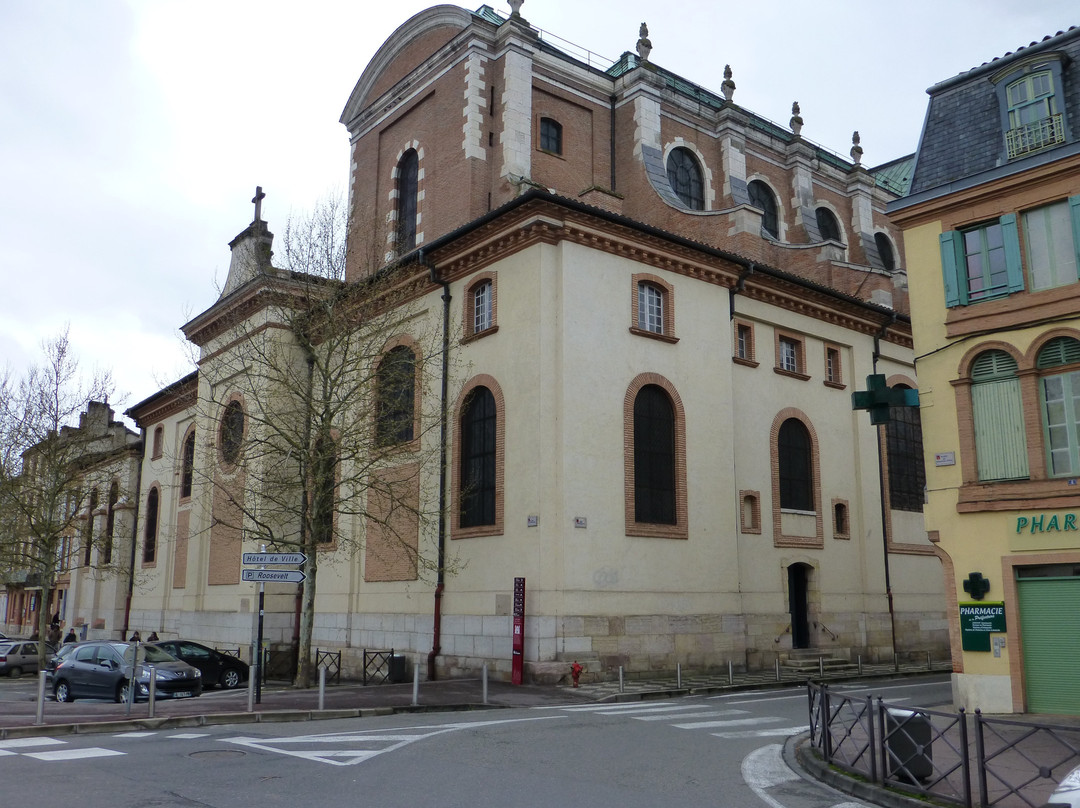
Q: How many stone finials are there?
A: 5